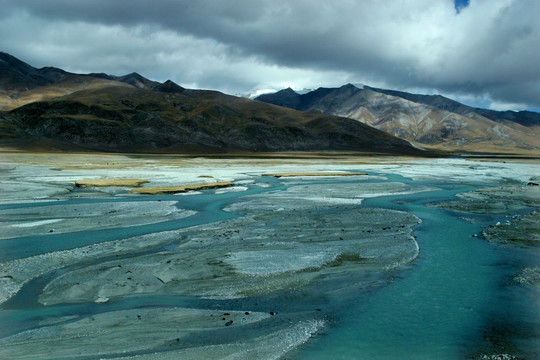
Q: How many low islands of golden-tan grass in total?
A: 3